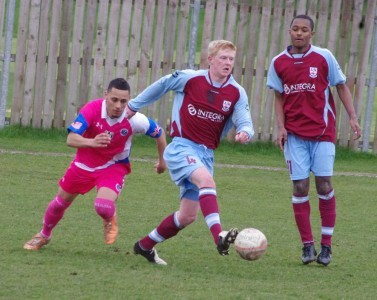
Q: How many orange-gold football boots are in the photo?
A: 2